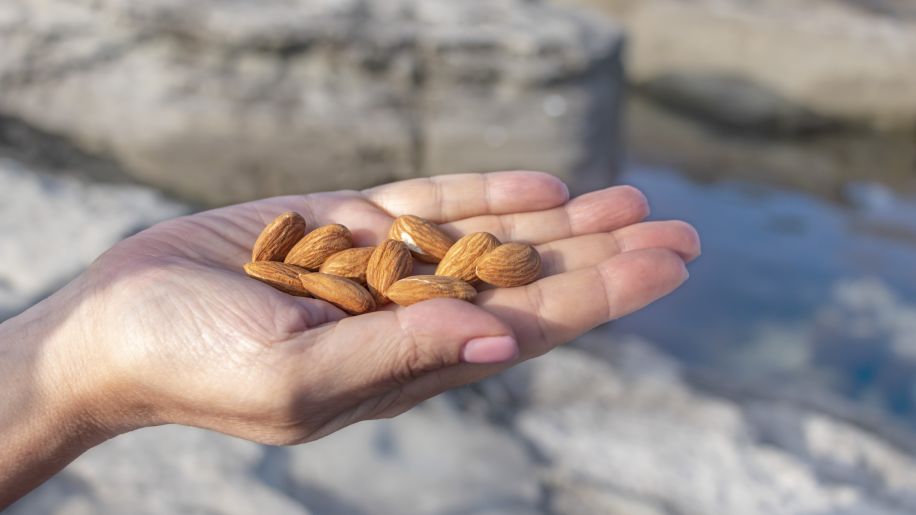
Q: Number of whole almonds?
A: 10